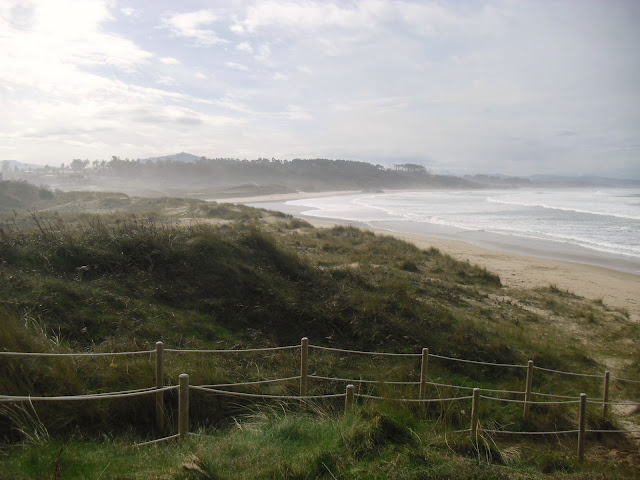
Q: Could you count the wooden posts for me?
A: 9